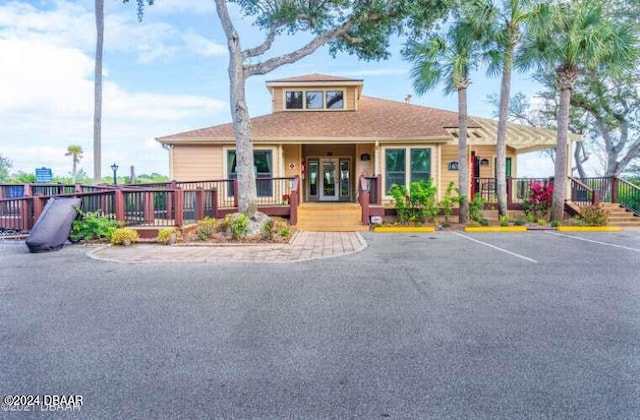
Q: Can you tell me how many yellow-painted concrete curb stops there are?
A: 3